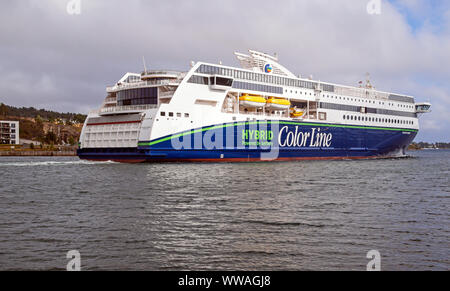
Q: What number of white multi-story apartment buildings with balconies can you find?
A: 1